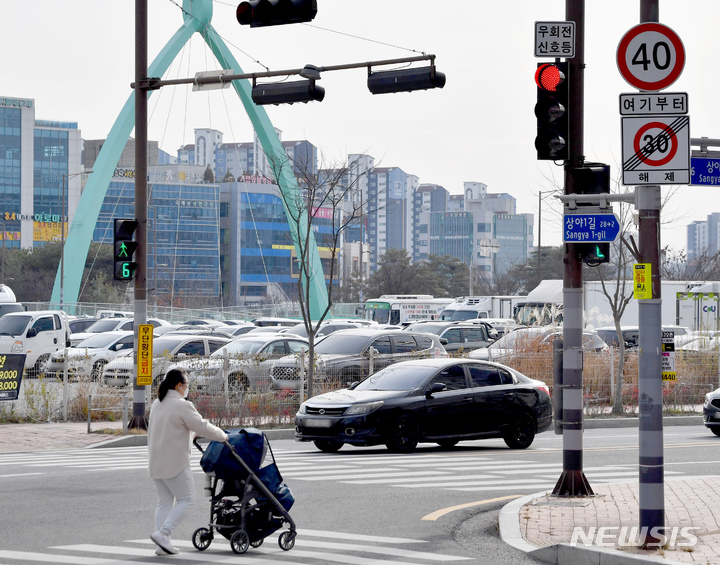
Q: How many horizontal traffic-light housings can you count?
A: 3